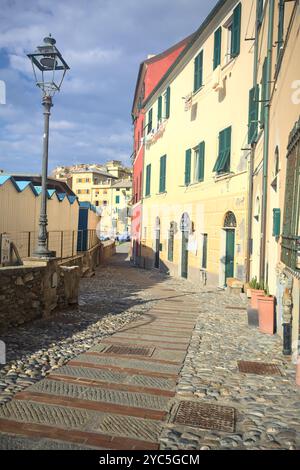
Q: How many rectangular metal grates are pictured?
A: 3